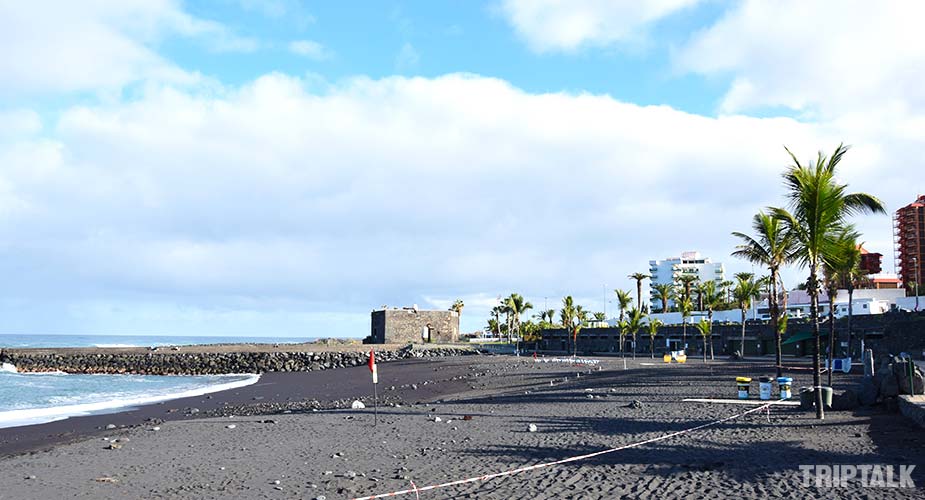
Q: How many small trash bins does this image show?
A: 3